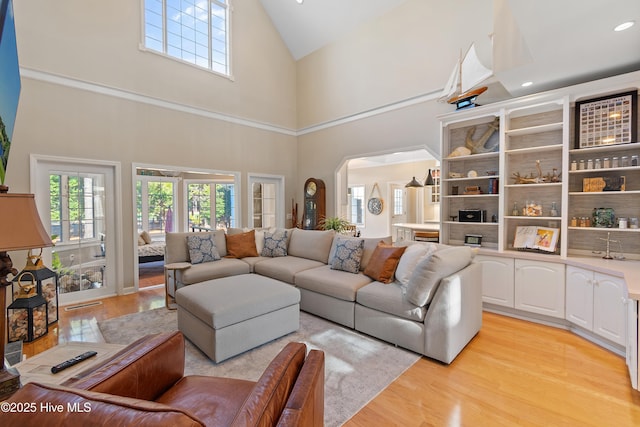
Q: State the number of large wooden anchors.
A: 1